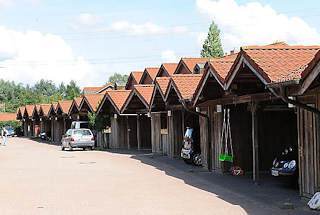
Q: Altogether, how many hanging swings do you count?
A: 1